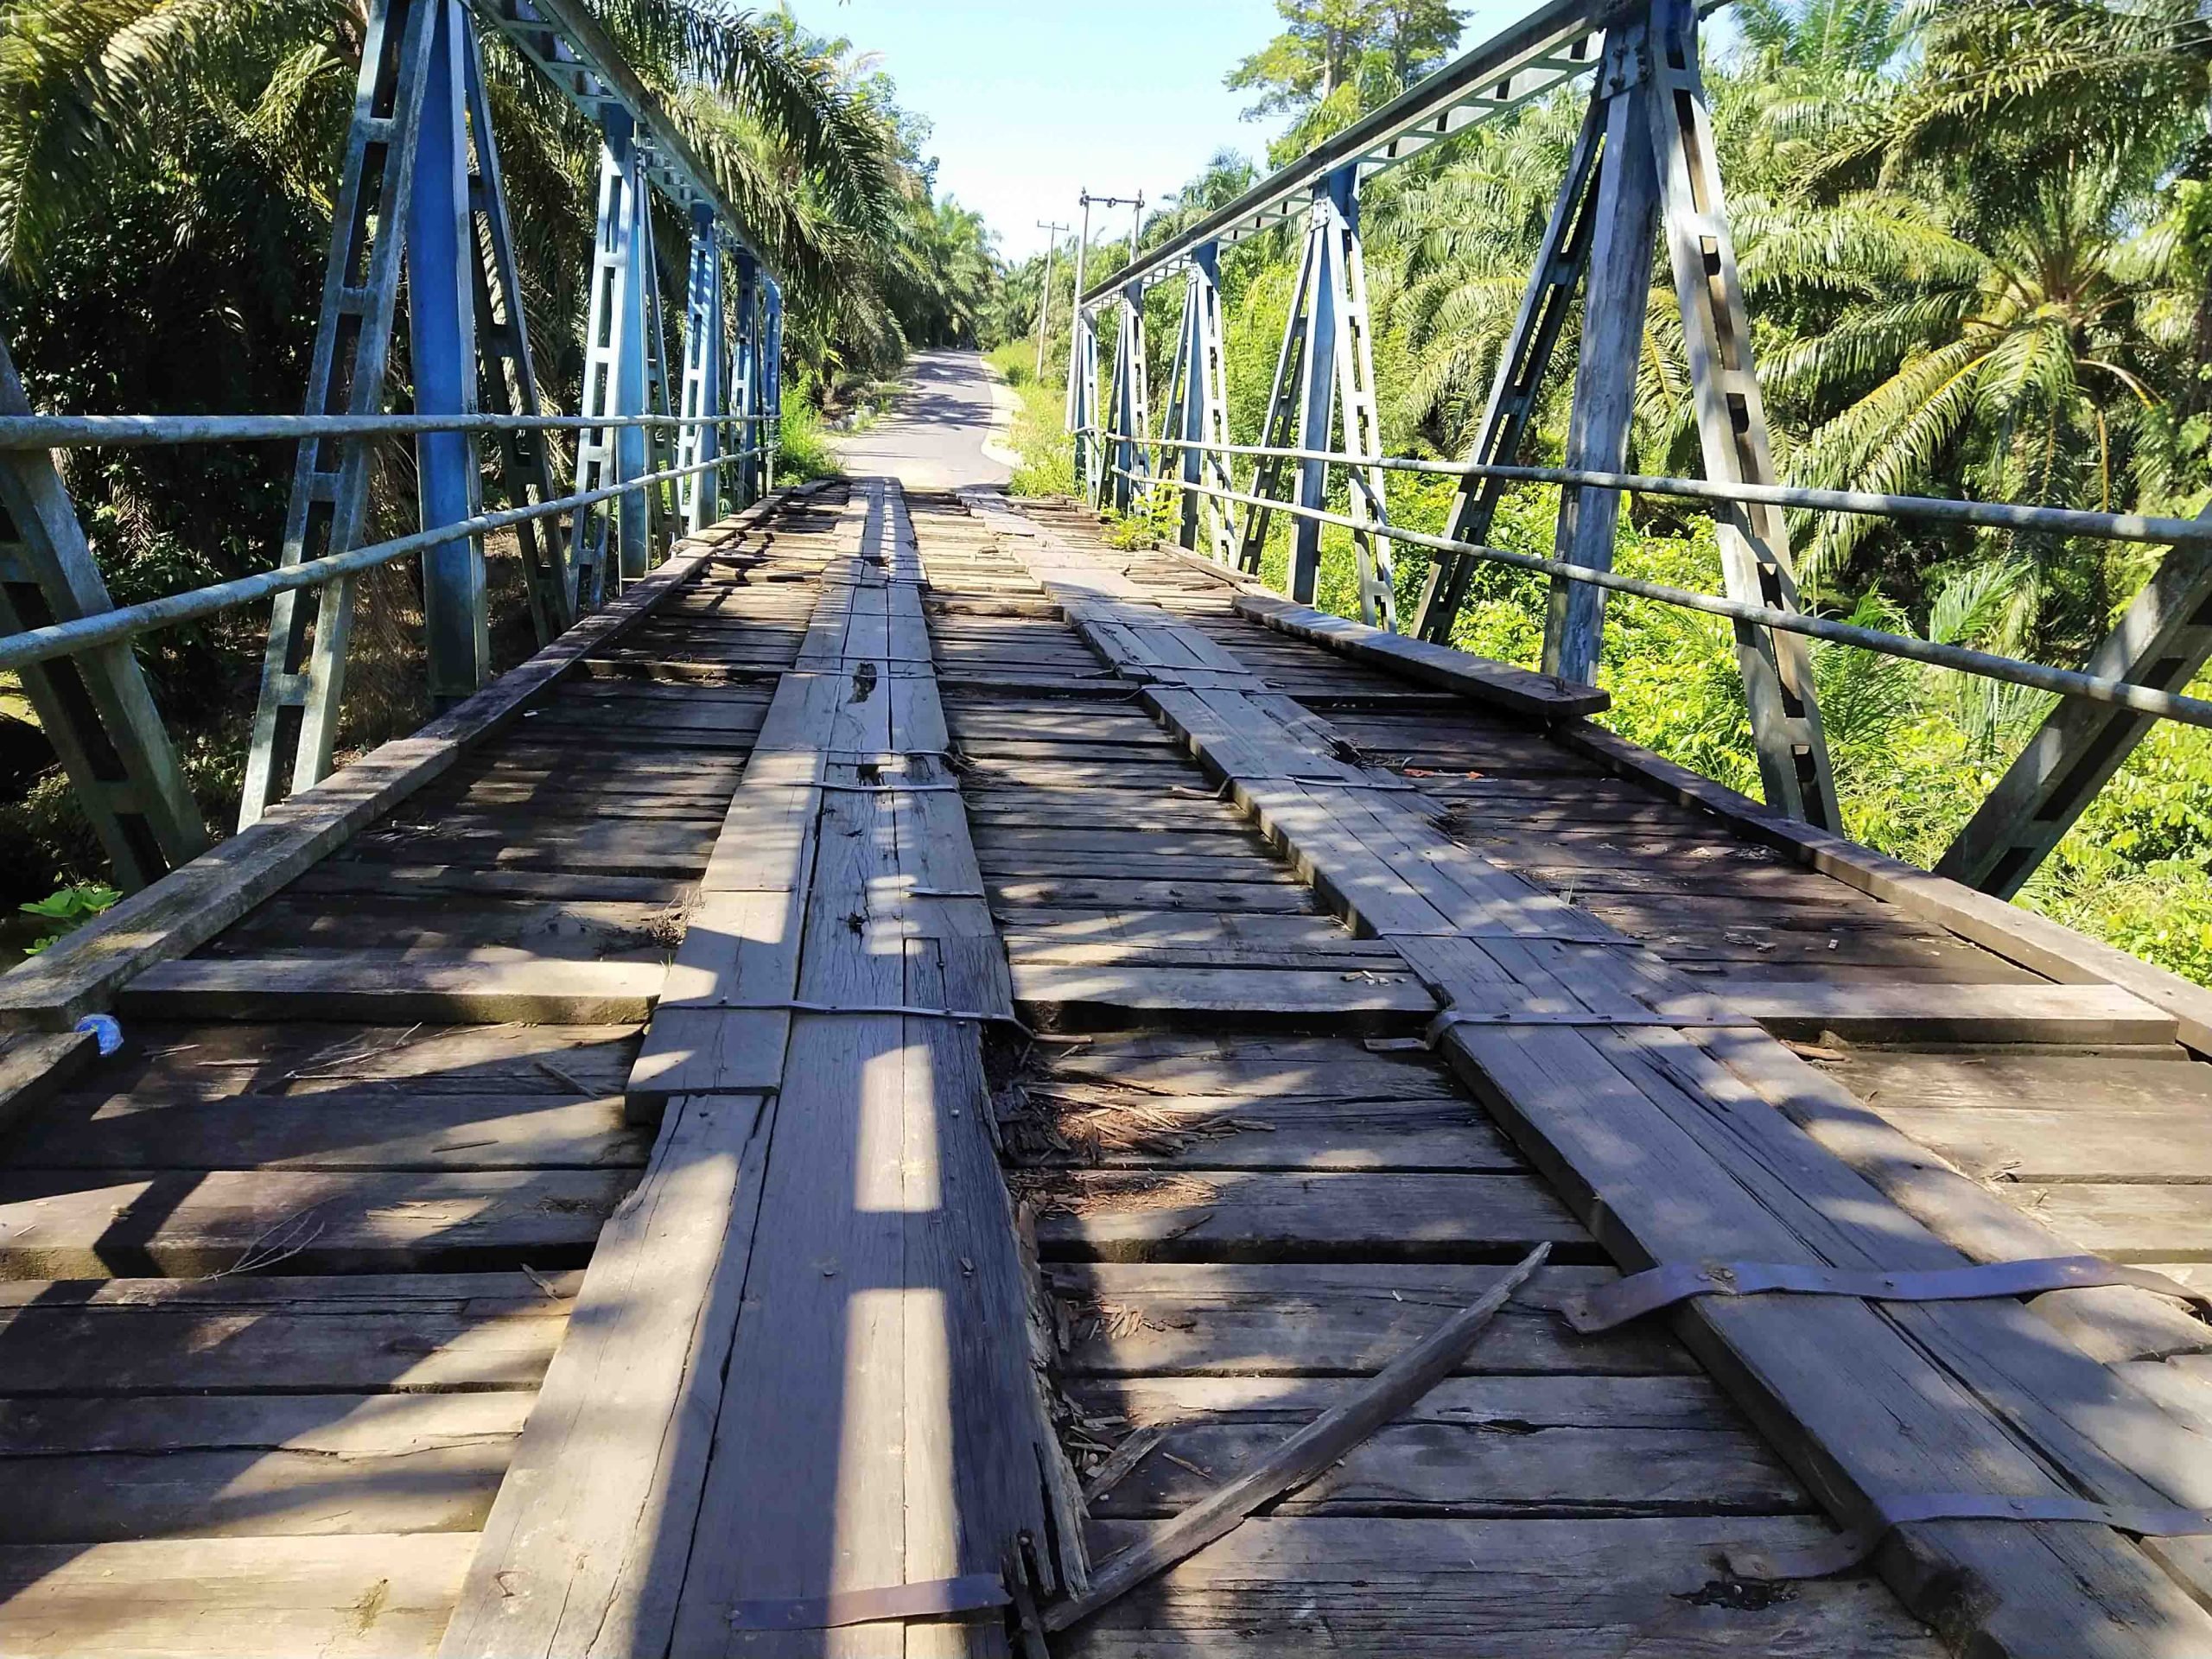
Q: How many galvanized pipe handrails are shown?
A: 4